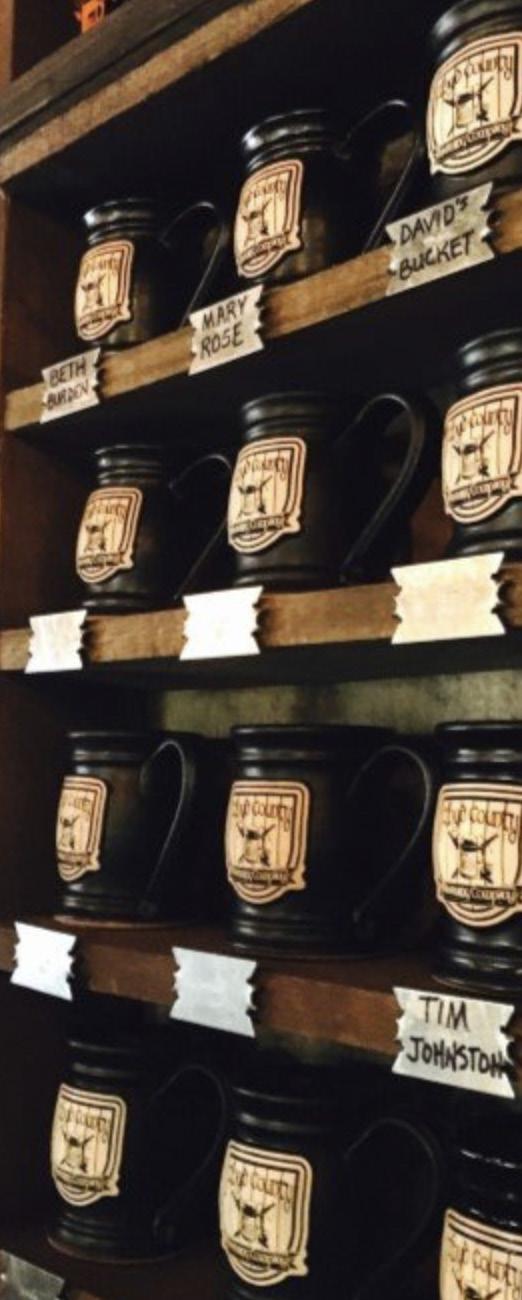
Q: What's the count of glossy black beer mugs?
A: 12